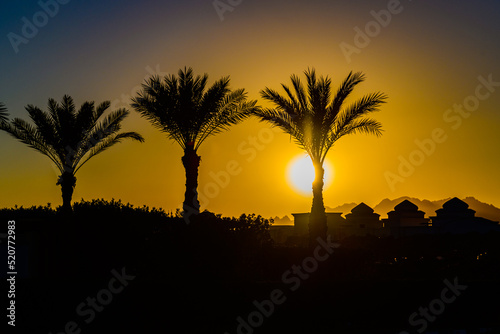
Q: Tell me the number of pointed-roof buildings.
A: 3